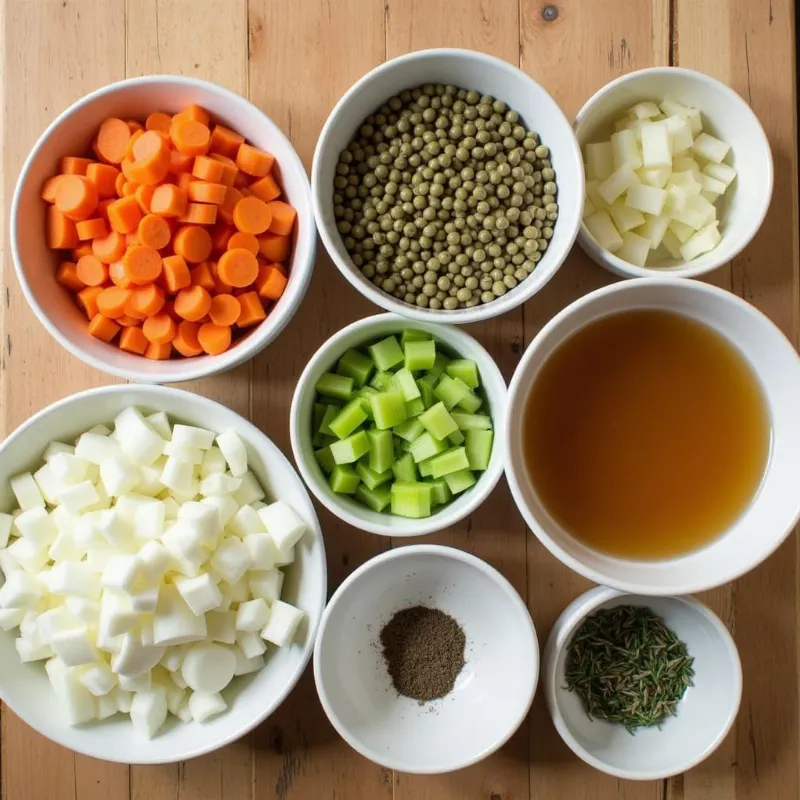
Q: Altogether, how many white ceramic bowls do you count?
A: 8